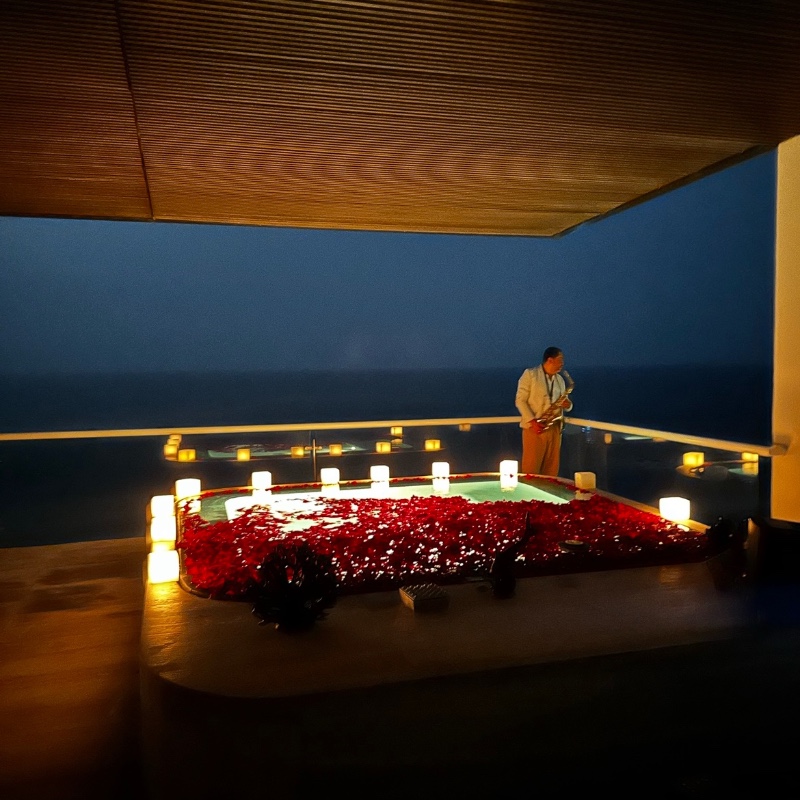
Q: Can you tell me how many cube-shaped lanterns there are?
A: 11